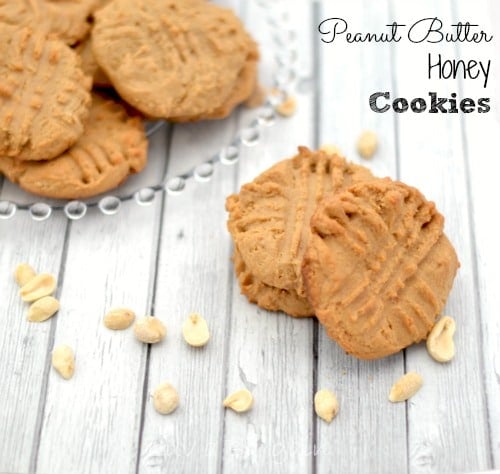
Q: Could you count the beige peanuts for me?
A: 15